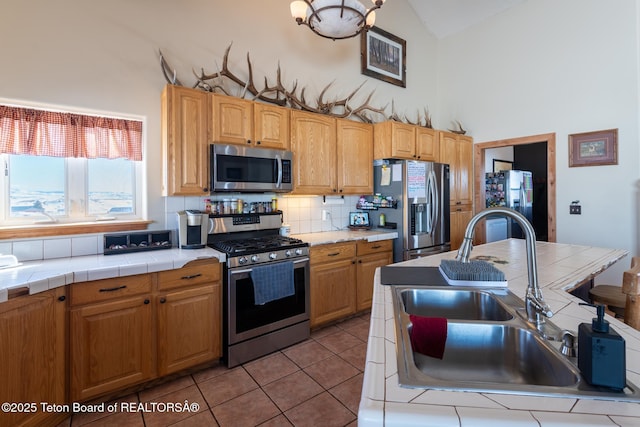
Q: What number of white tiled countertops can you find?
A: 3